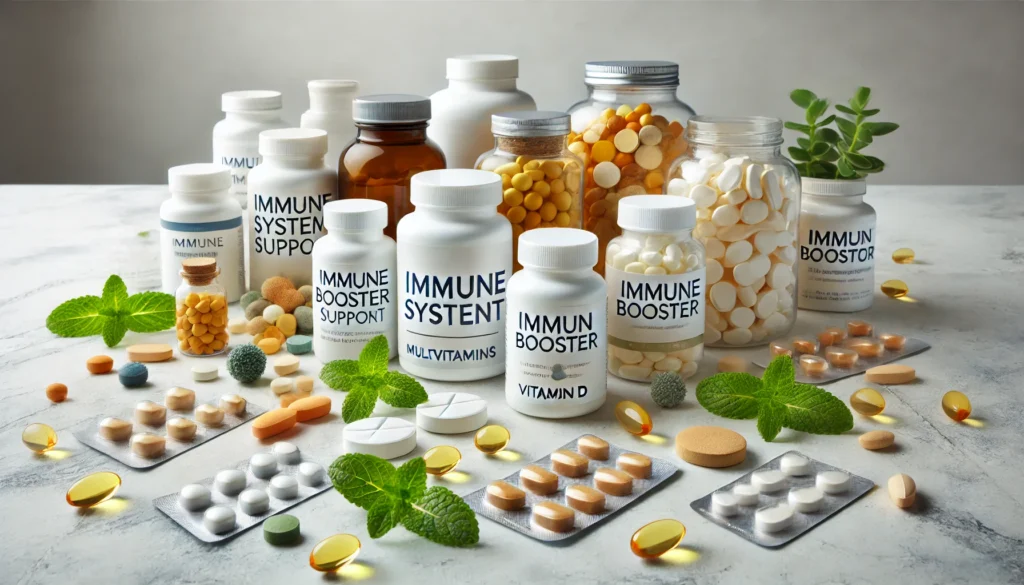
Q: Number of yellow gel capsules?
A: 11